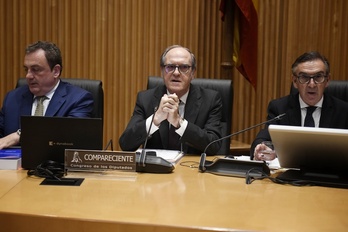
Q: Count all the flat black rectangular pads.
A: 1